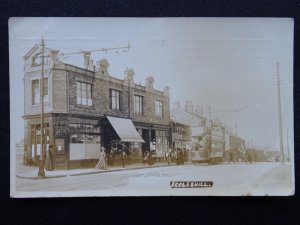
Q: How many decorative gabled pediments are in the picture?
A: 3